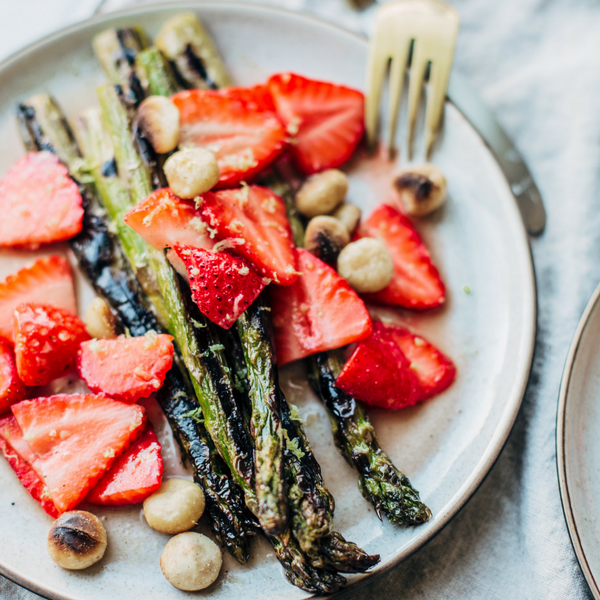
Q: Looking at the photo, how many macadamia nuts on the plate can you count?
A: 11